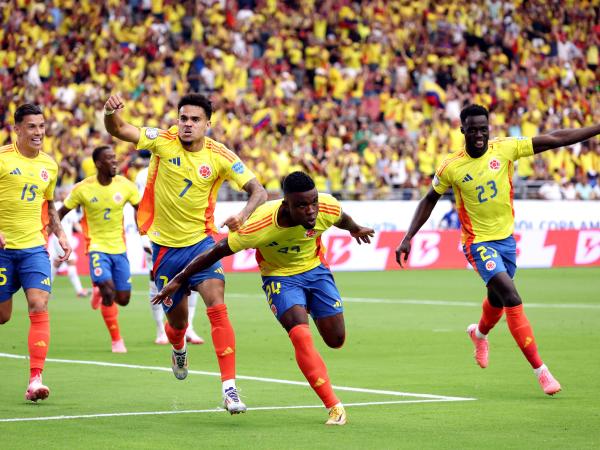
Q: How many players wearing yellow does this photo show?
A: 5